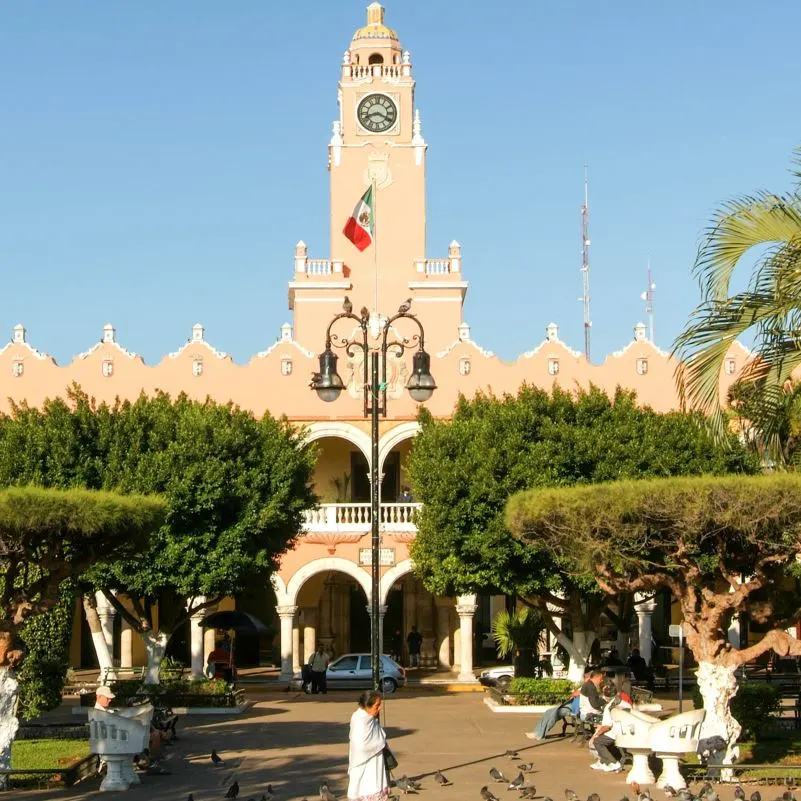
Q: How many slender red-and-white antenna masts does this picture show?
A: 2